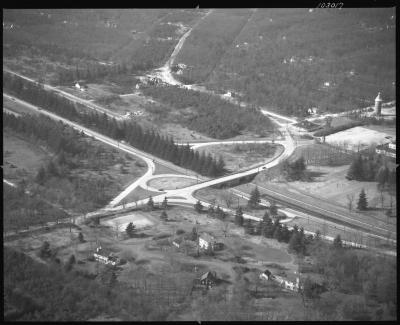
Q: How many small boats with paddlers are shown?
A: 0